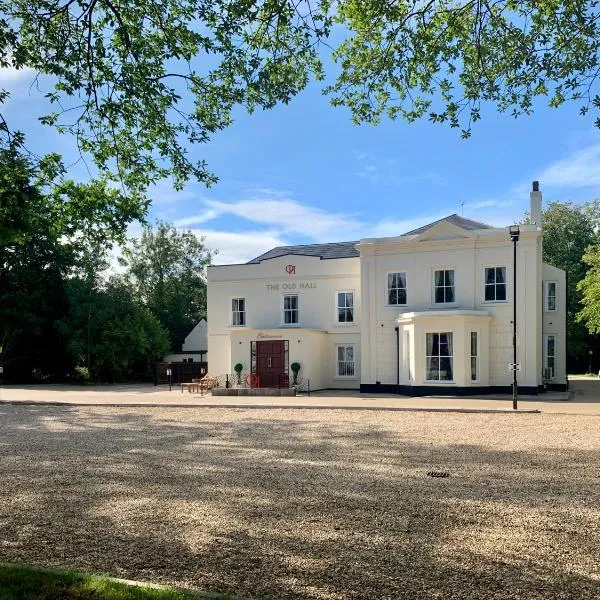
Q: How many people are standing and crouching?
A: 0